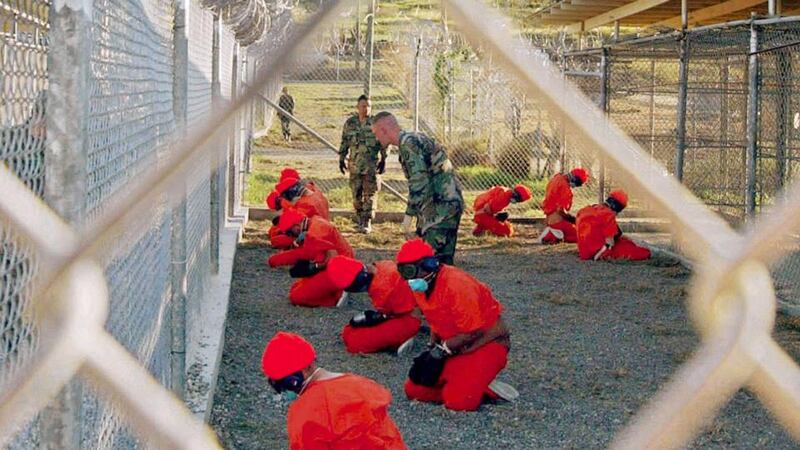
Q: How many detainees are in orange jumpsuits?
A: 10